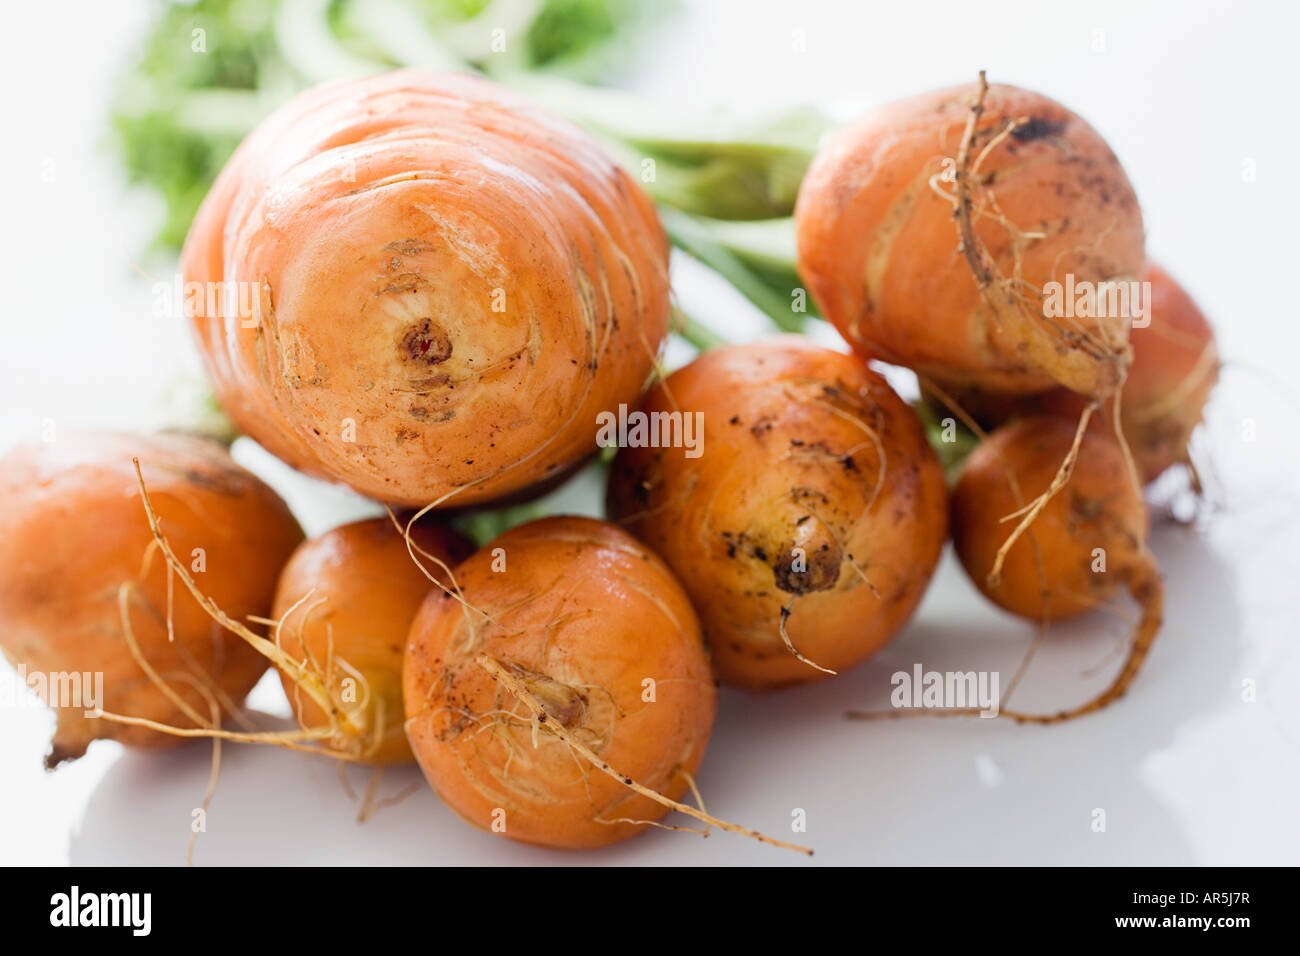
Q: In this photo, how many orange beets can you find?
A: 8